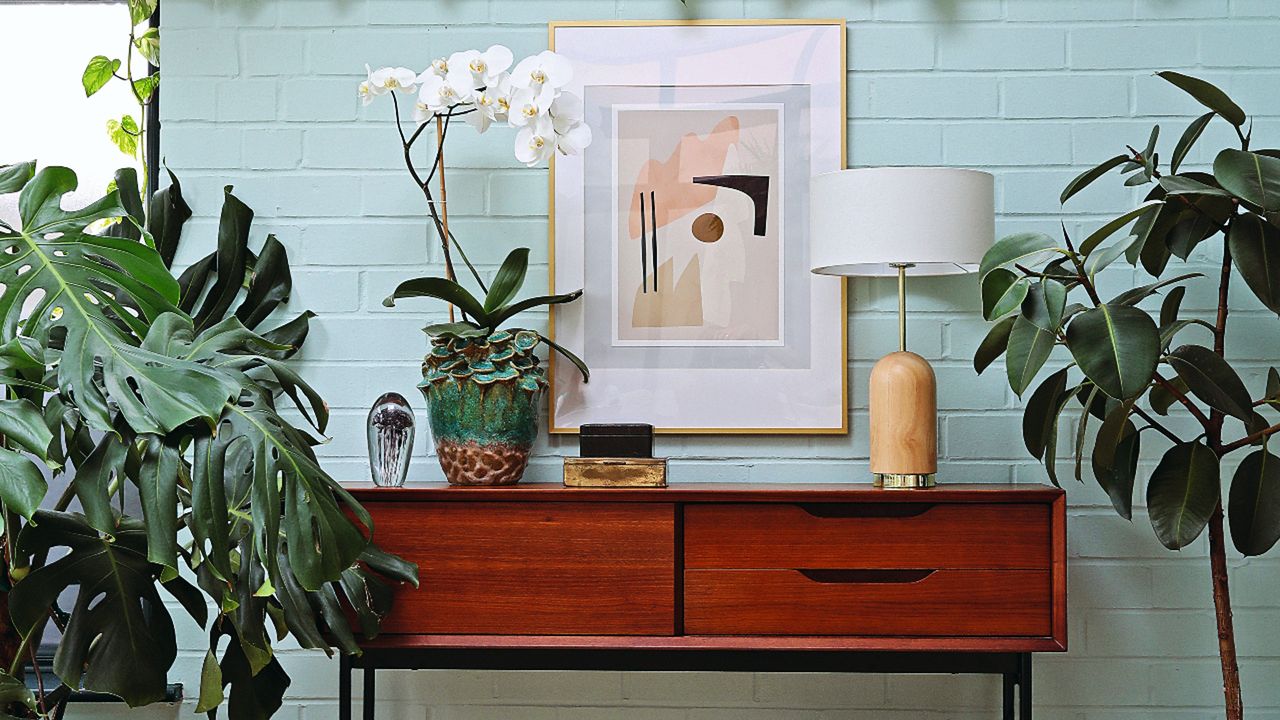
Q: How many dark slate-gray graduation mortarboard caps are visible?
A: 0